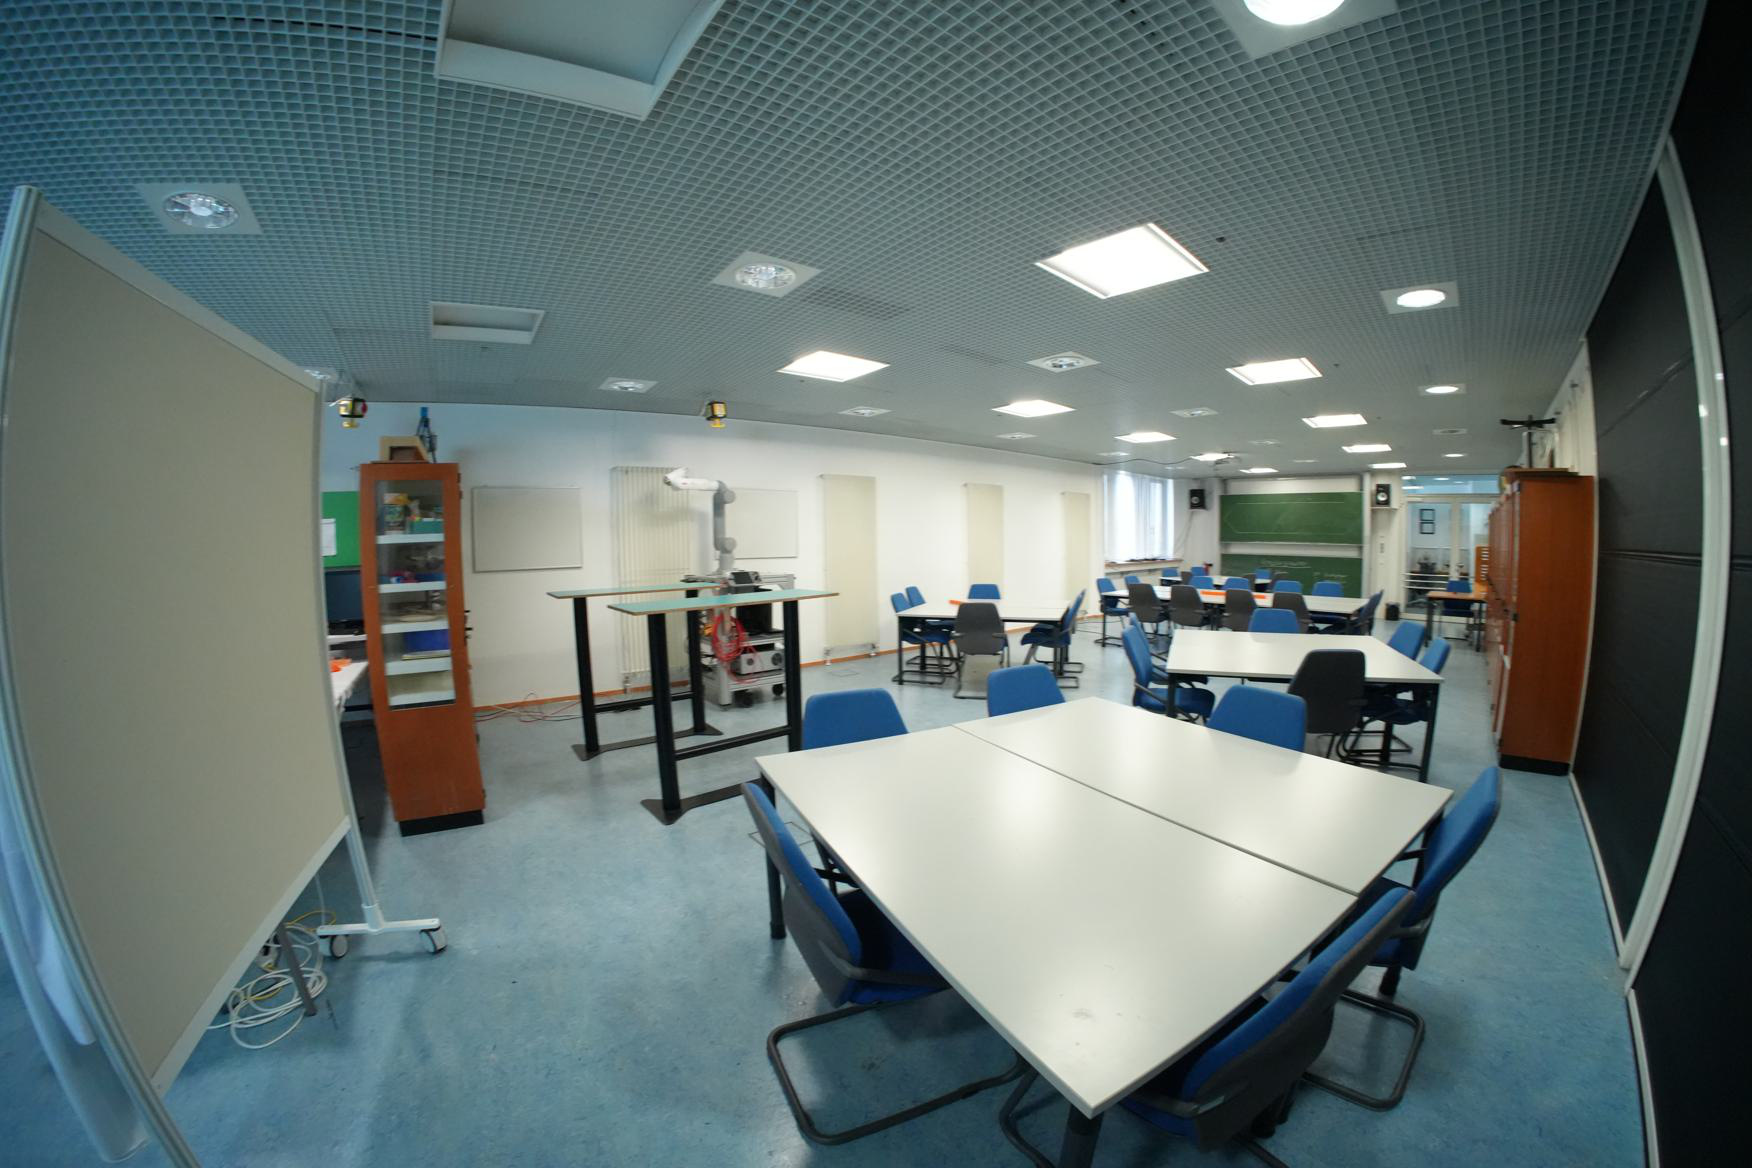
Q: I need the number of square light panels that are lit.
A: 10